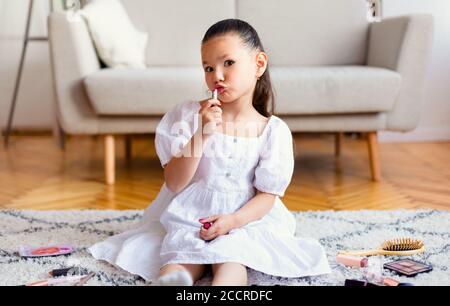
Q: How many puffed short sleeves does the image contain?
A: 2